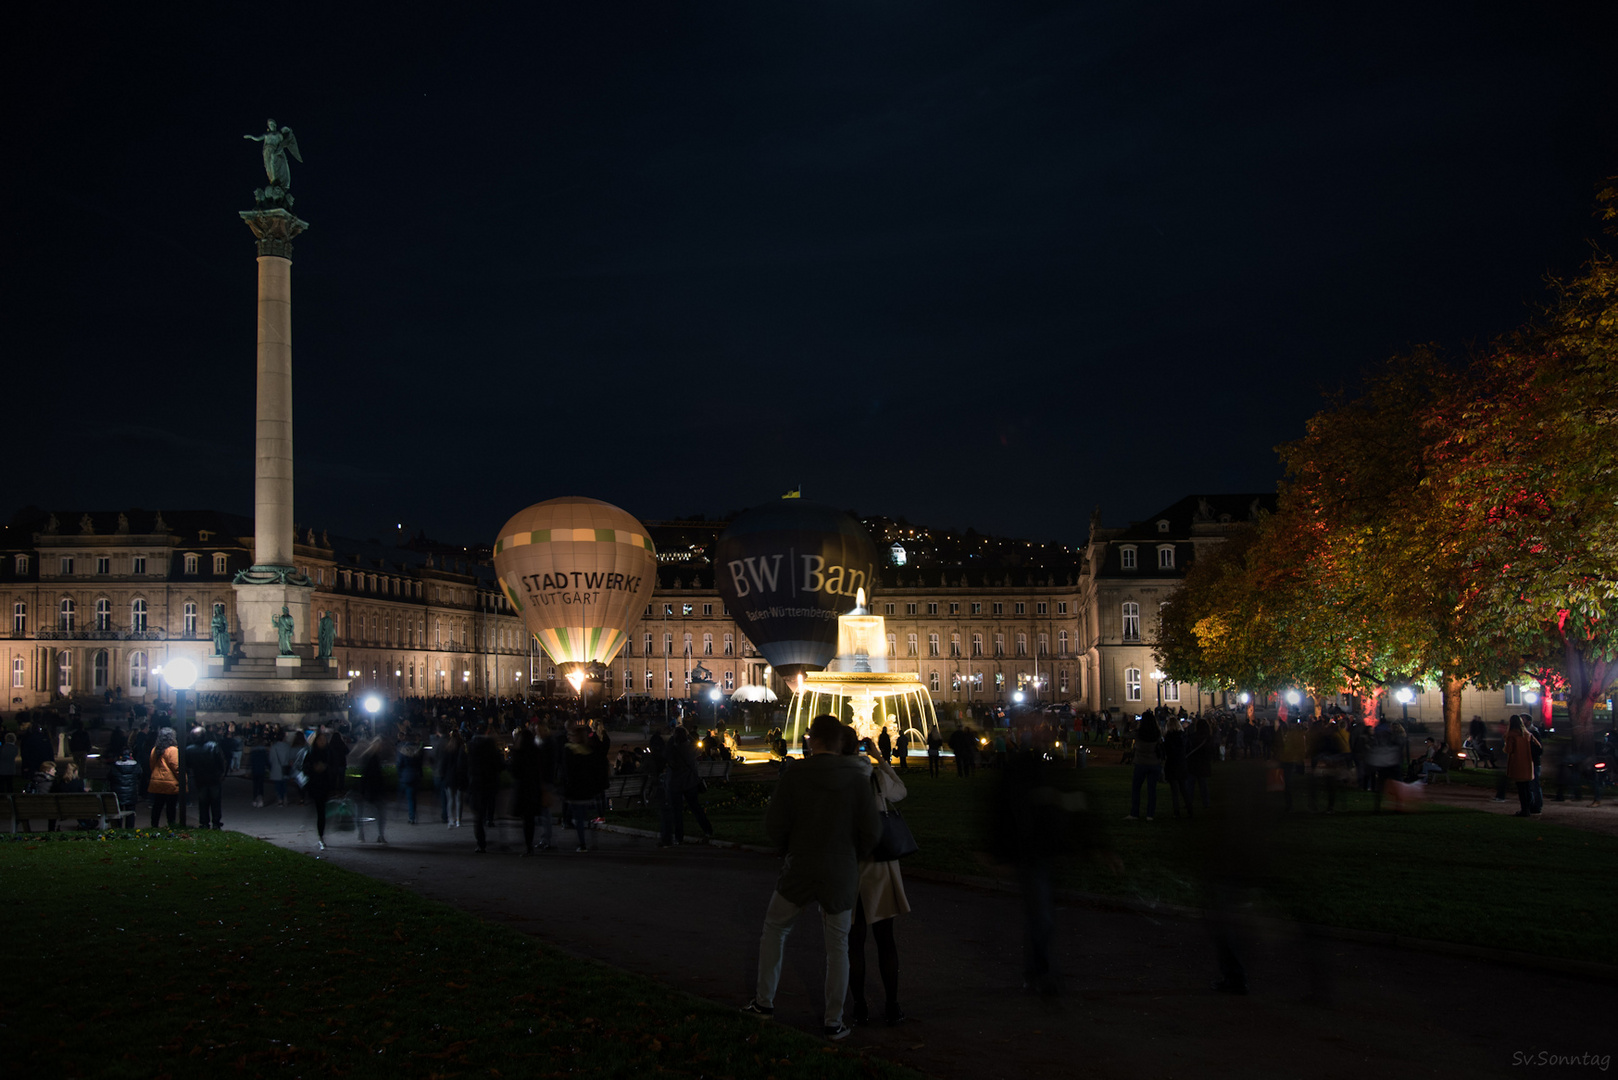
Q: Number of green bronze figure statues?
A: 4